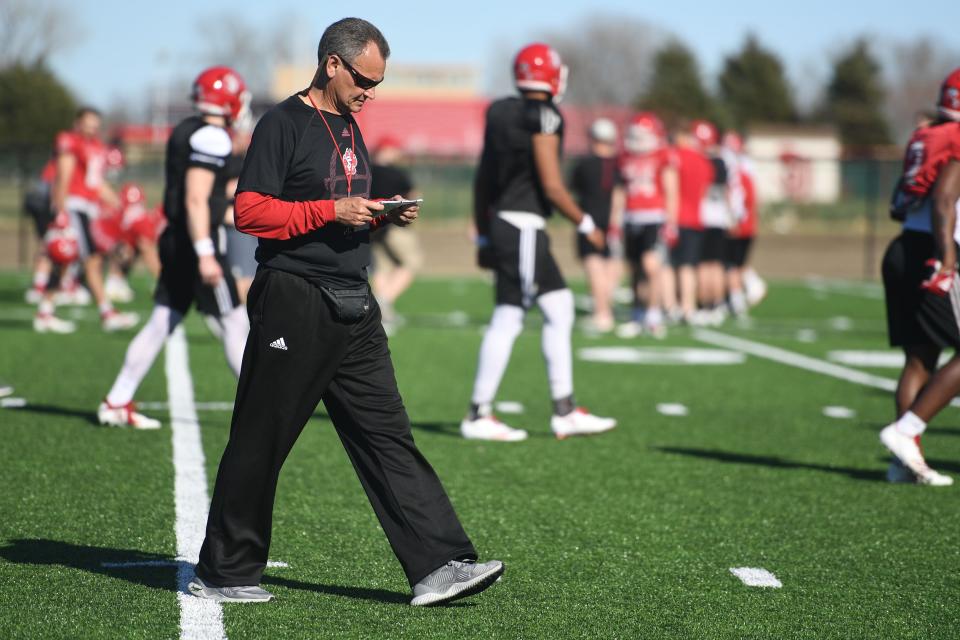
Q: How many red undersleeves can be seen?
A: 2